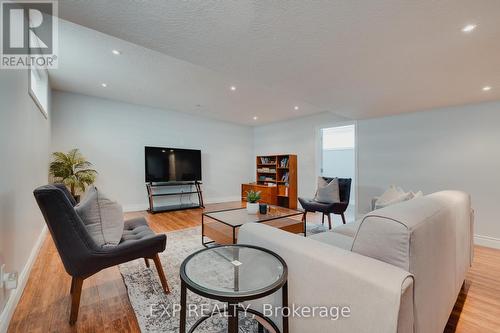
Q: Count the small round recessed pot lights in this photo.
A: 7